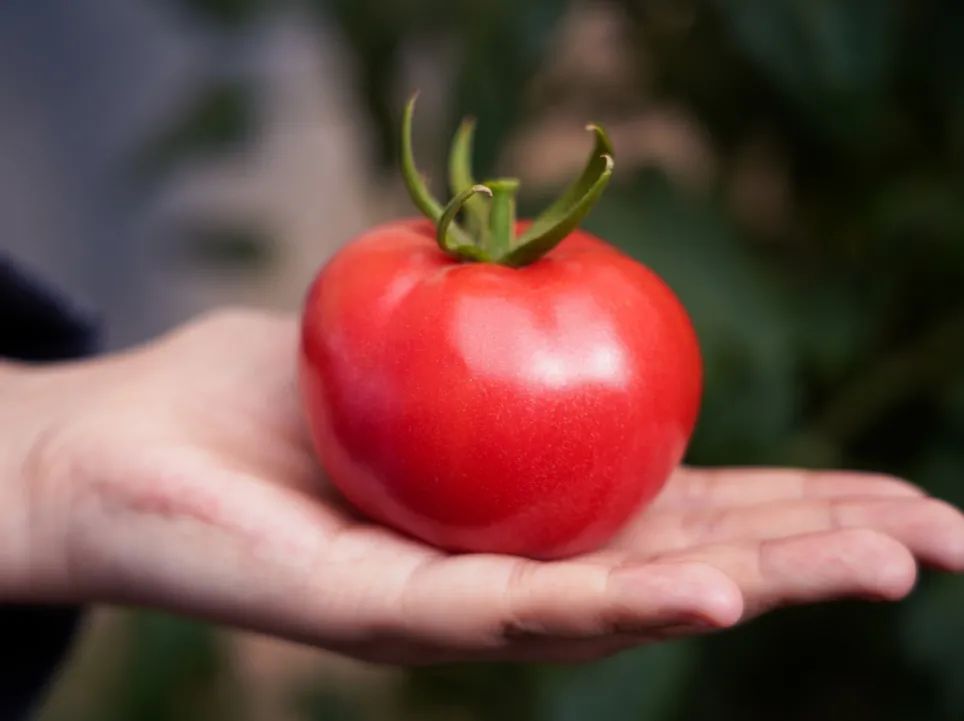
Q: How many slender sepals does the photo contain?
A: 5